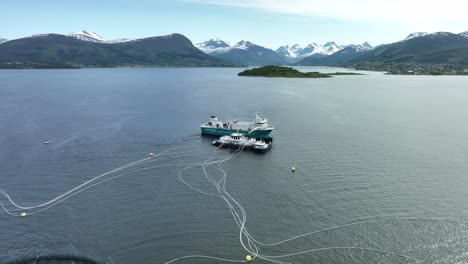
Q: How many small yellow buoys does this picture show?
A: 5